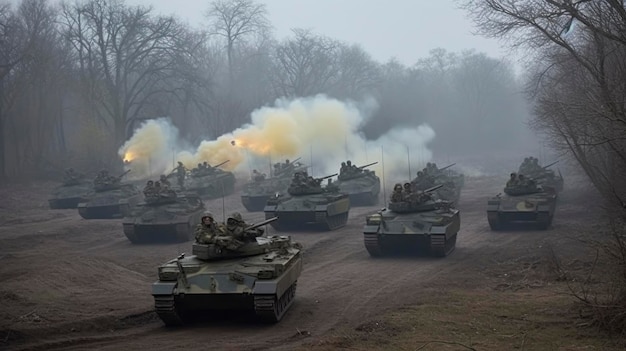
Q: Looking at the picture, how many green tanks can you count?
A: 12